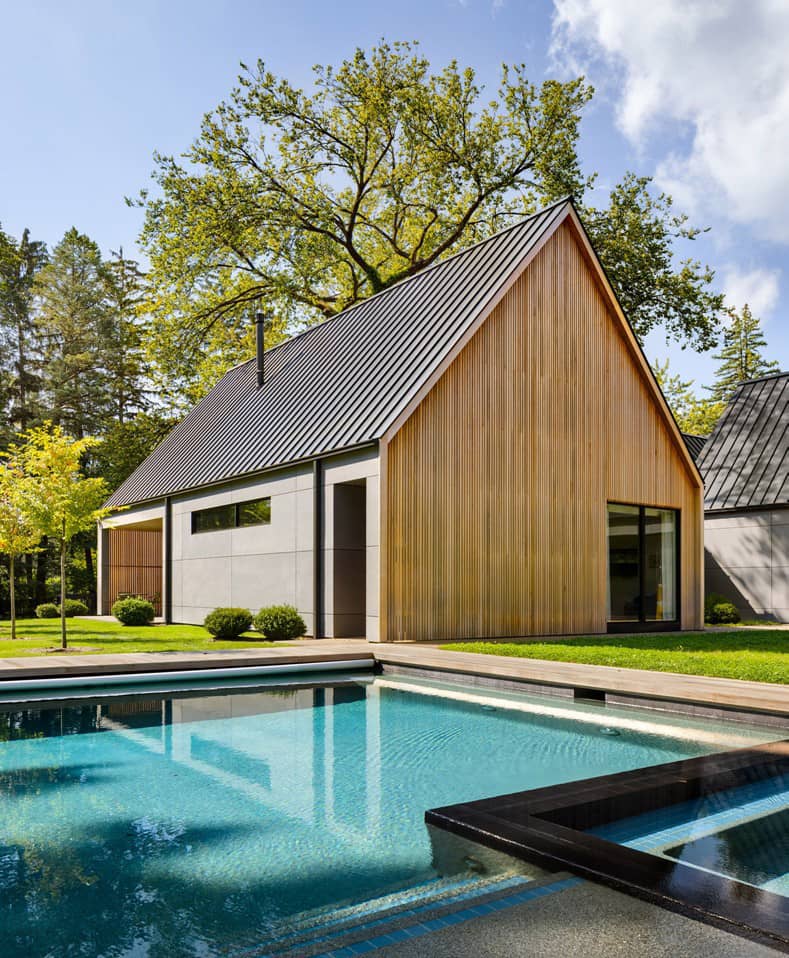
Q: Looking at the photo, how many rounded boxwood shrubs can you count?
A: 6